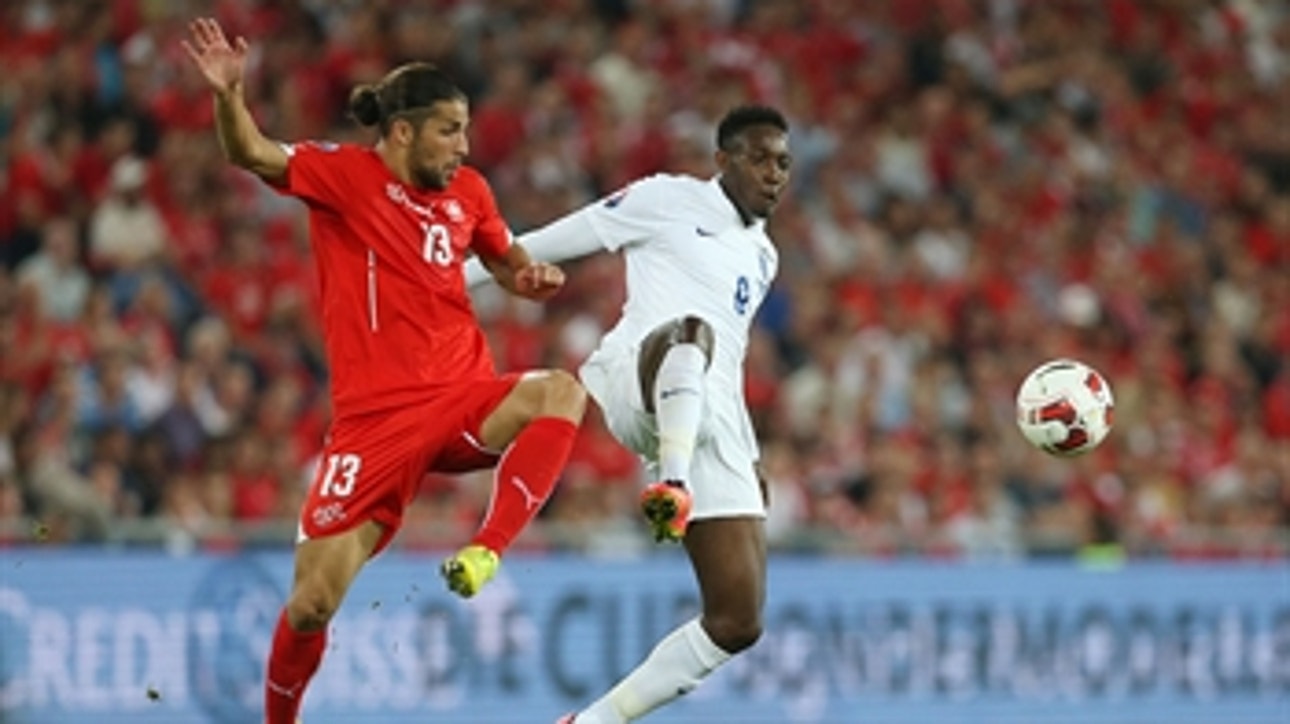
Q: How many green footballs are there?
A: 0